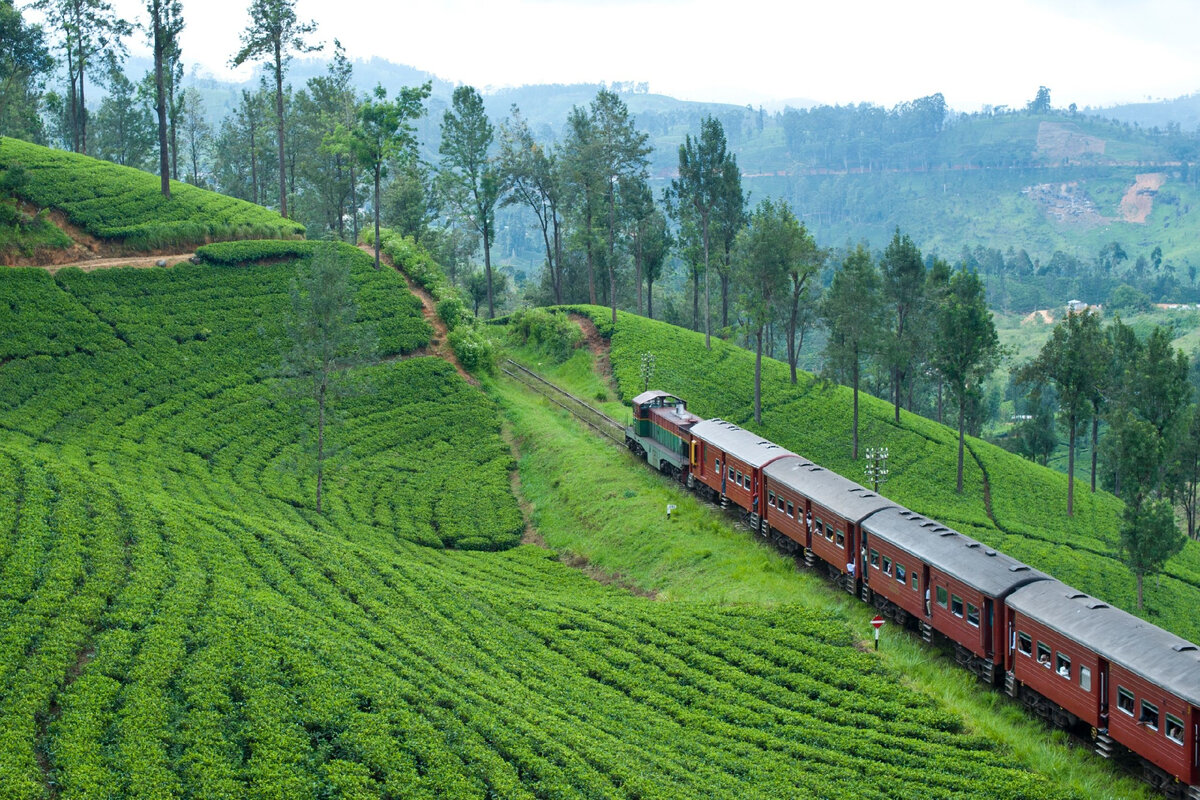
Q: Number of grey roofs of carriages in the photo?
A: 4